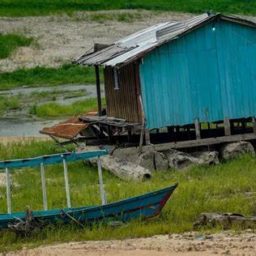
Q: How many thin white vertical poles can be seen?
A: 4